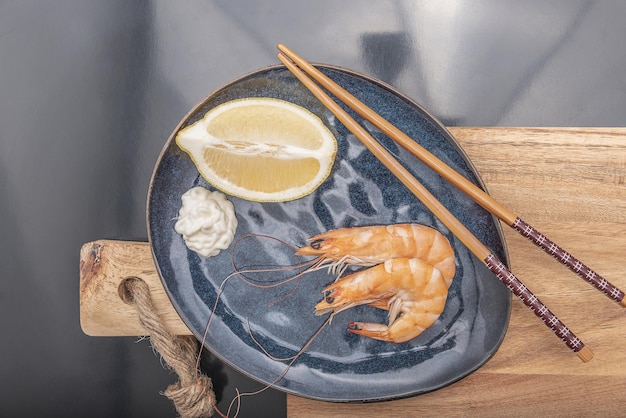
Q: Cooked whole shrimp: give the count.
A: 2